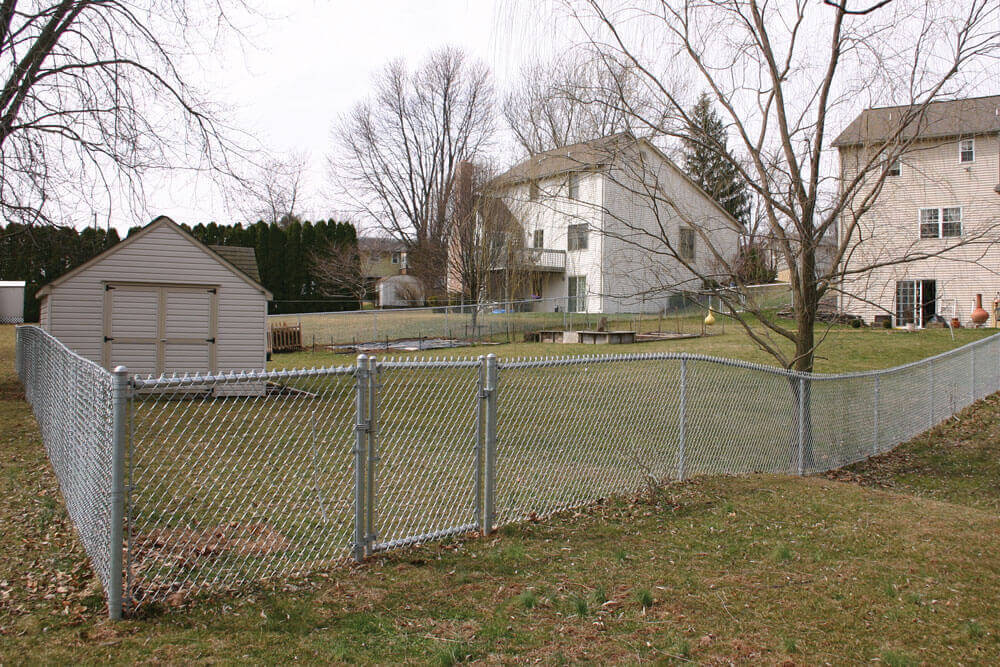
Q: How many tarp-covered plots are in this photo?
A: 1